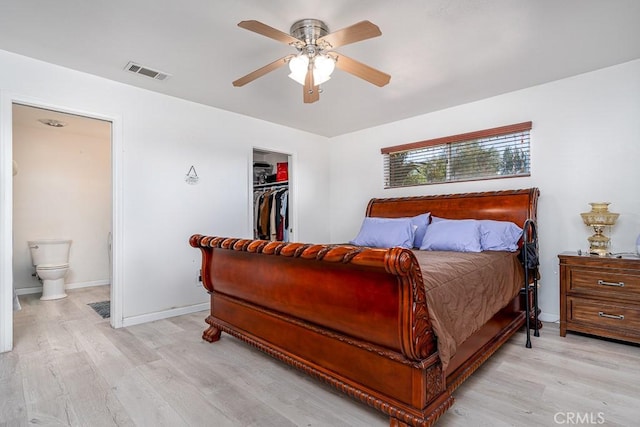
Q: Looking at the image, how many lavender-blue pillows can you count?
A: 4